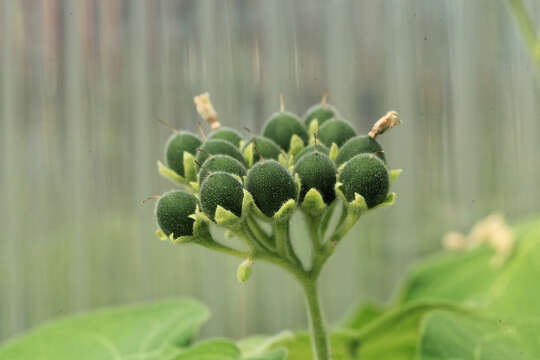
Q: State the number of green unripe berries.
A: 15